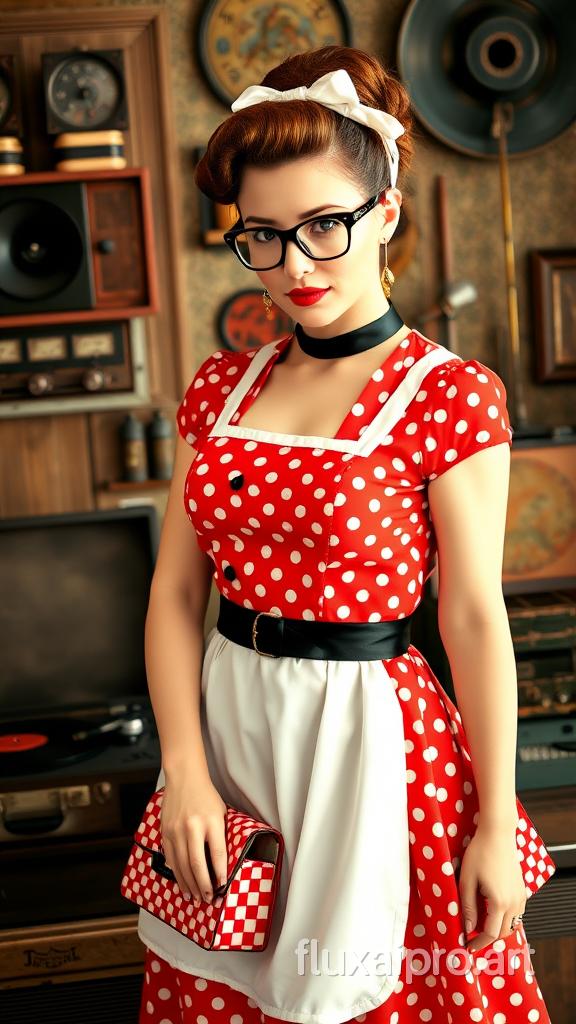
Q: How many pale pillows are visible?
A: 0